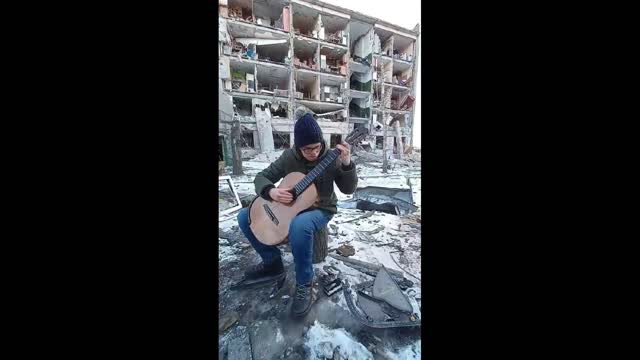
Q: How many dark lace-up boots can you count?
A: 2